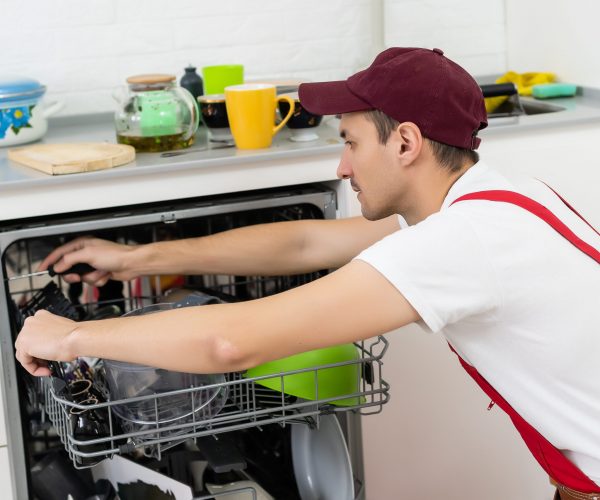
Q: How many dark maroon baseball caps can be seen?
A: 1